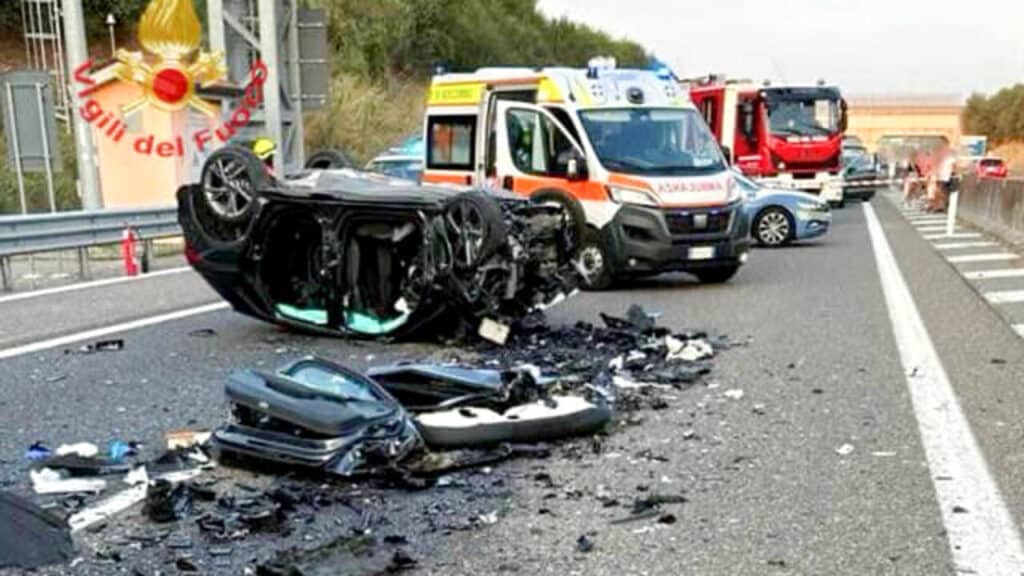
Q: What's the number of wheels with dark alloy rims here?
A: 2